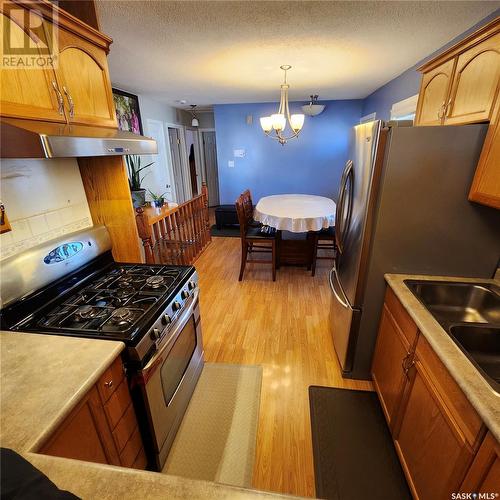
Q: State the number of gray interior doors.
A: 2